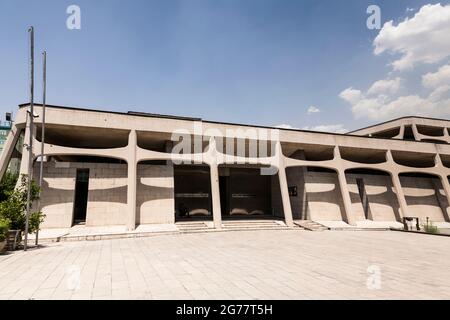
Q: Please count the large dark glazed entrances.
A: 2